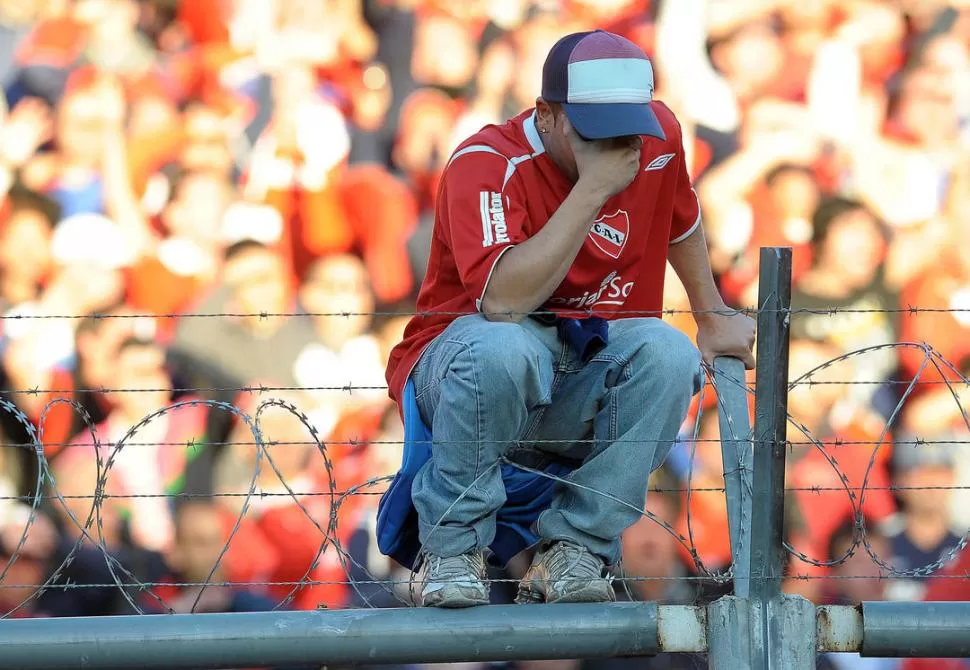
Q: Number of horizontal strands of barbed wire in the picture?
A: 5